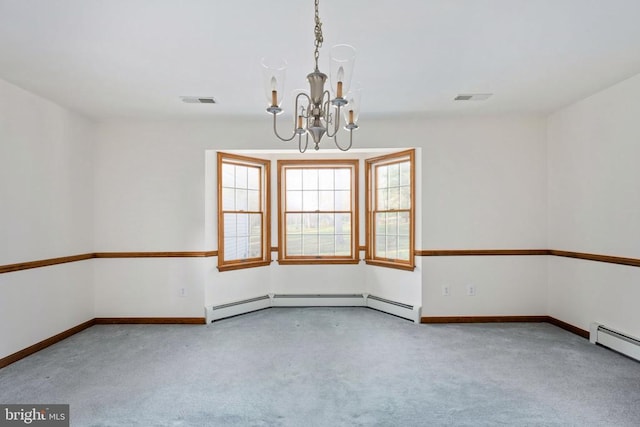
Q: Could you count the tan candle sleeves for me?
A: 4